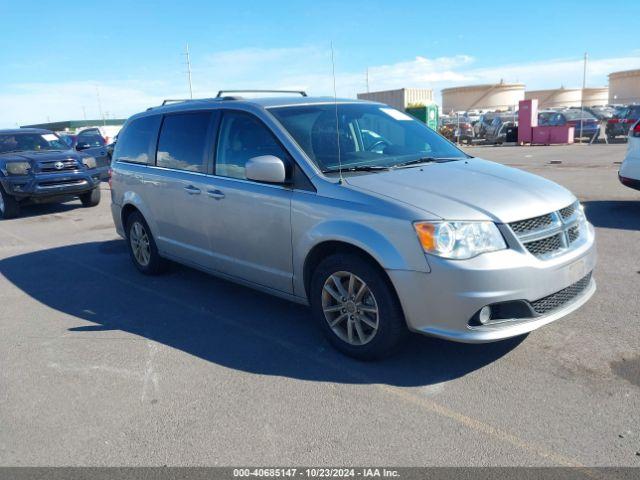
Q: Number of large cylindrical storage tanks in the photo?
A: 4